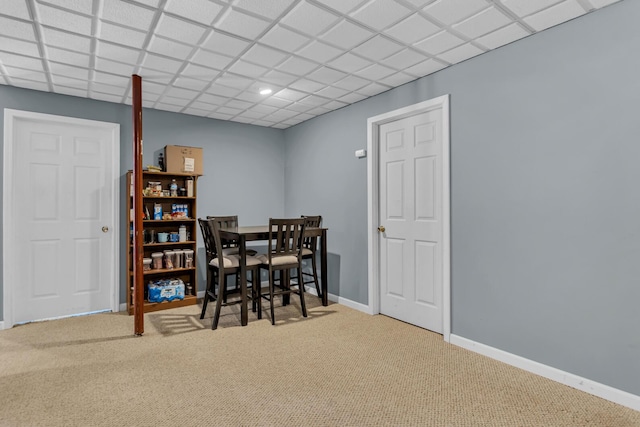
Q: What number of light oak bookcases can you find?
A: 1